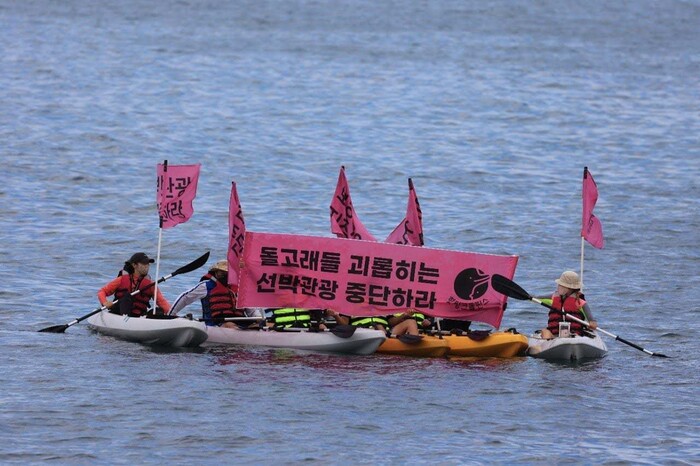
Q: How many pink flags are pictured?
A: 5